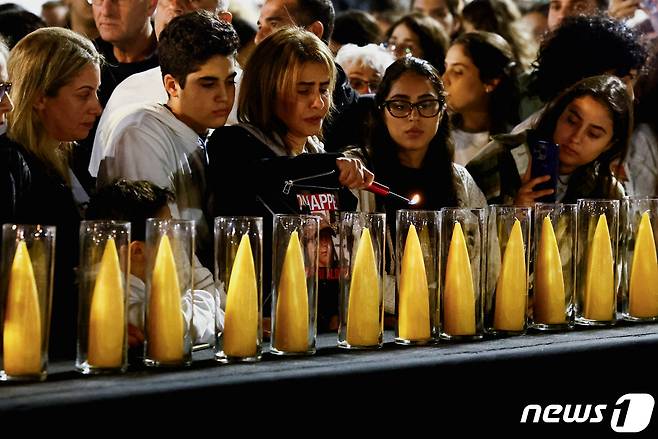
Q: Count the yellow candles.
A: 12